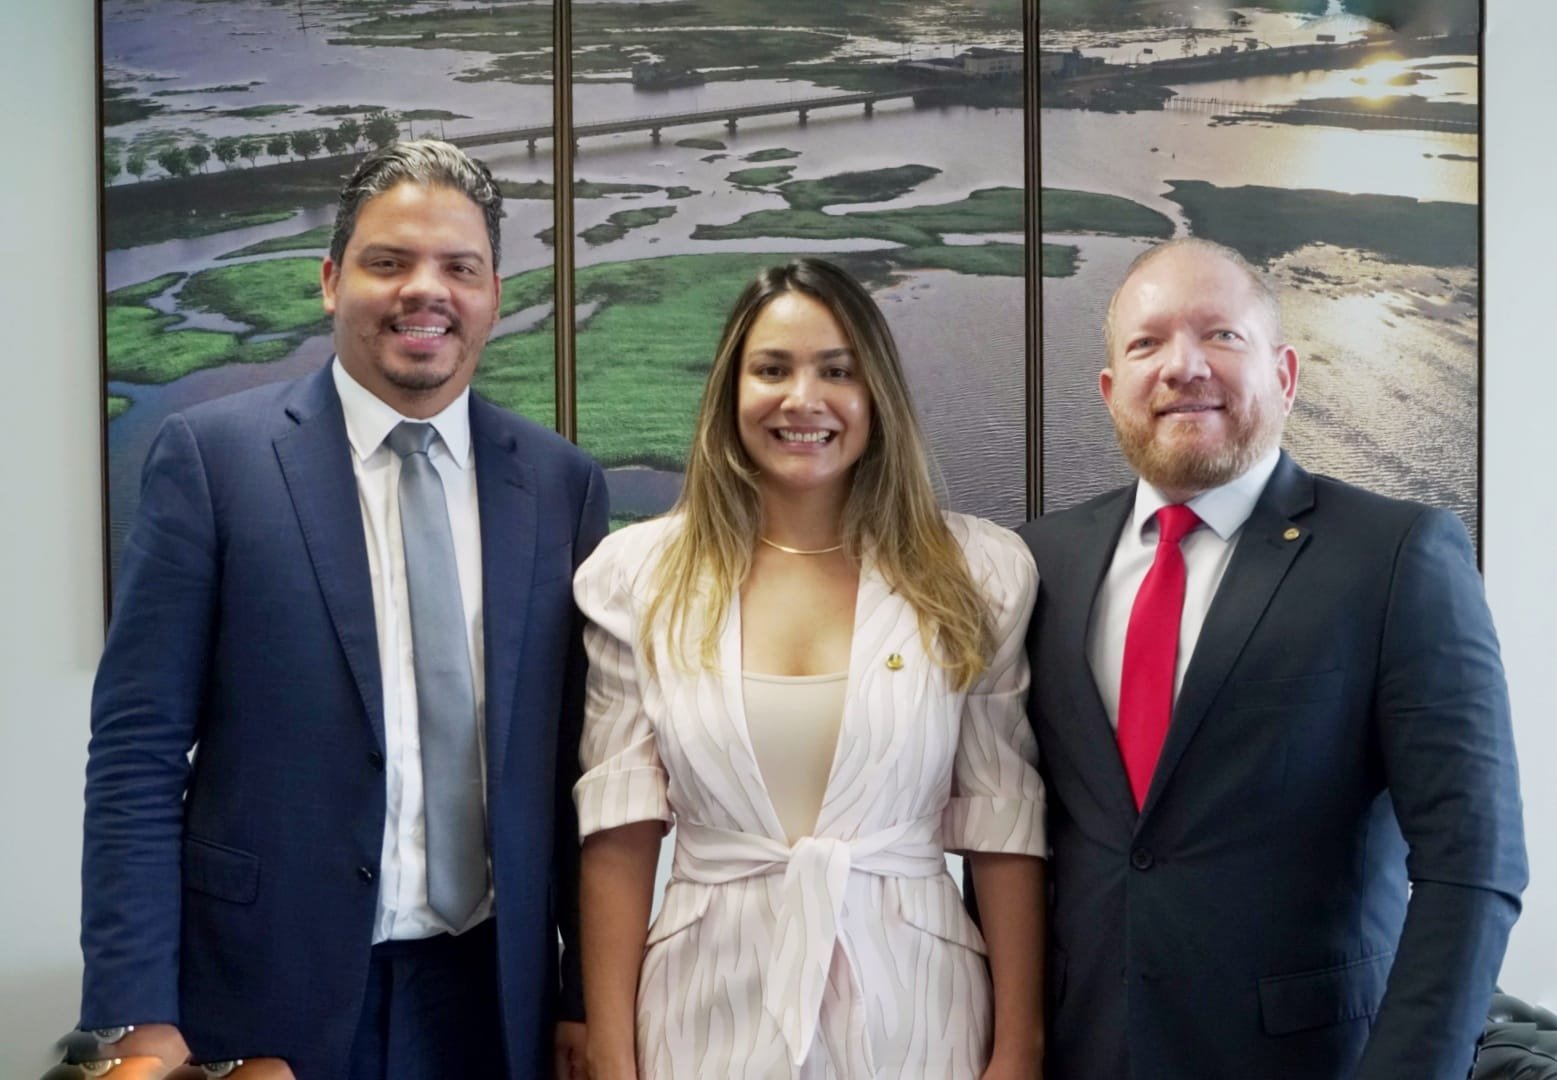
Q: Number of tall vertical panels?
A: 3